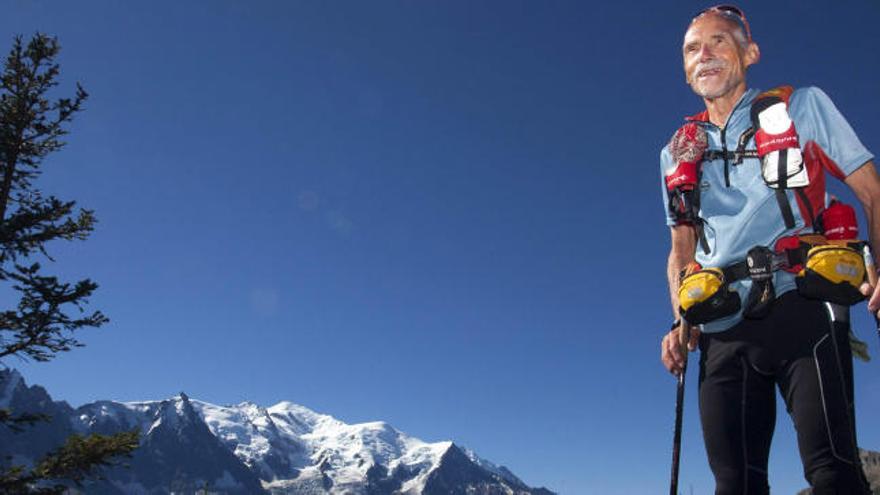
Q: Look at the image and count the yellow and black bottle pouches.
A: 2